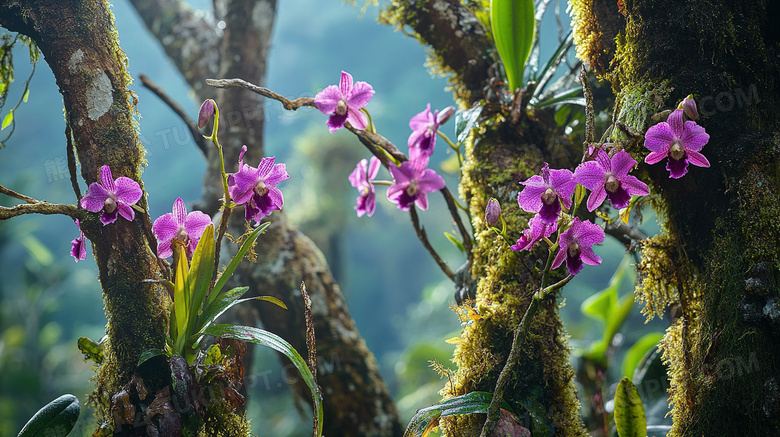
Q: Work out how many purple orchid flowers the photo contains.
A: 13